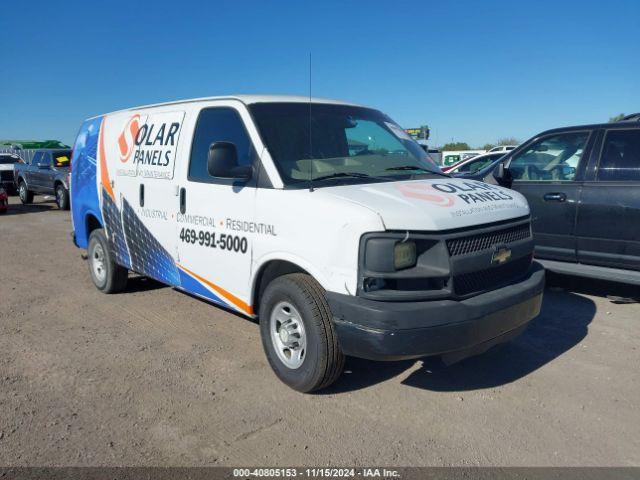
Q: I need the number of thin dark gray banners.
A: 1